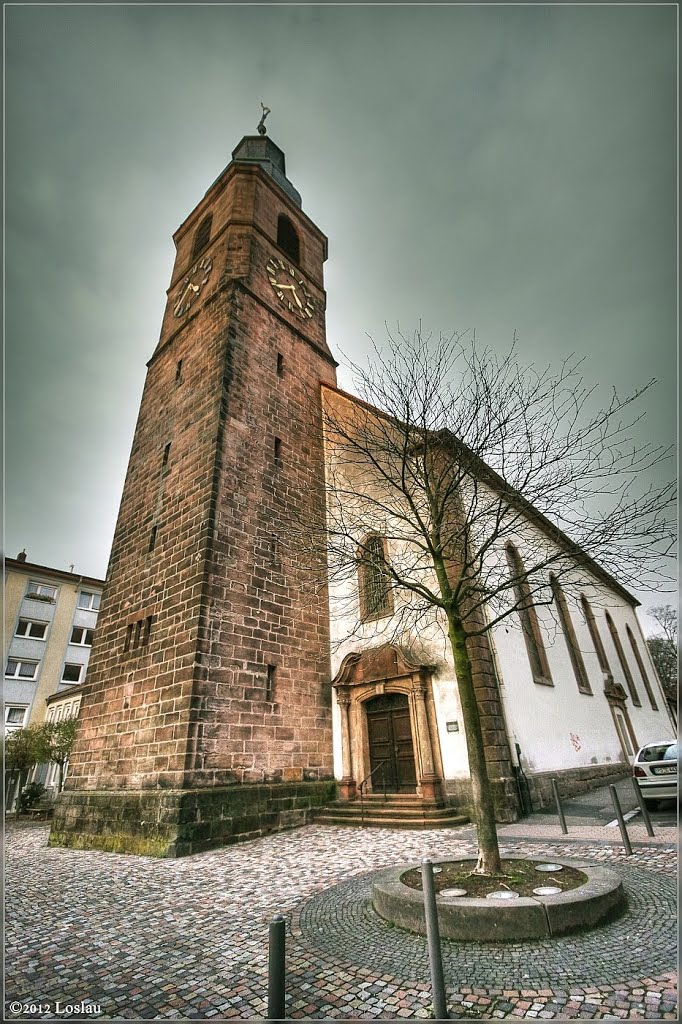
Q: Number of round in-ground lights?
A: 5